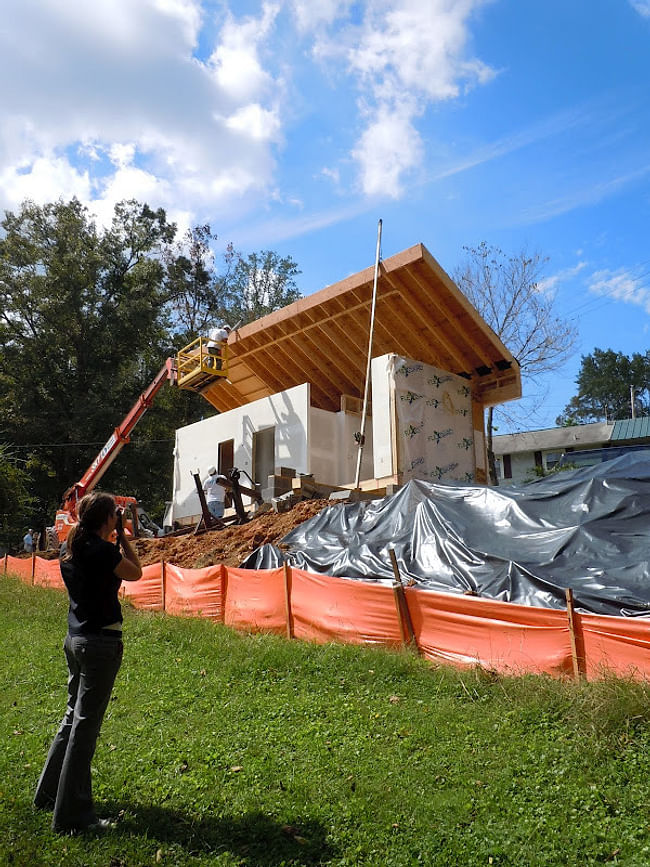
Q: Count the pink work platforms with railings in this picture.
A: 0